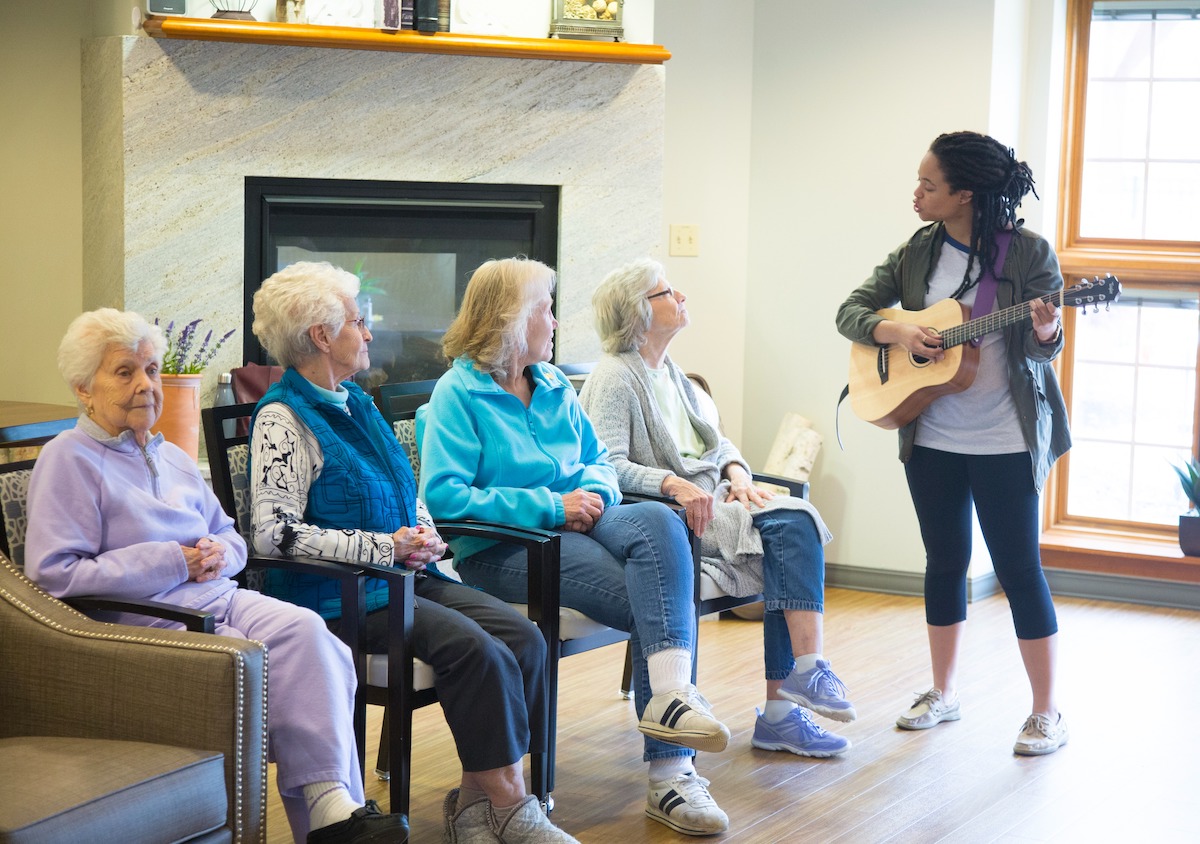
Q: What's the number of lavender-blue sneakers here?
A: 2